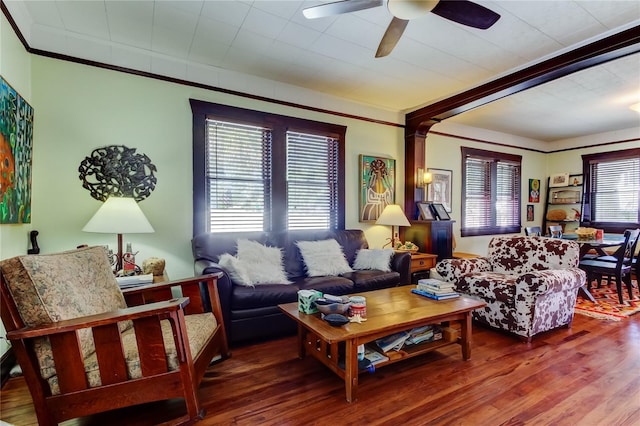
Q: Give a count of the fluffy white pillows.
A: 4